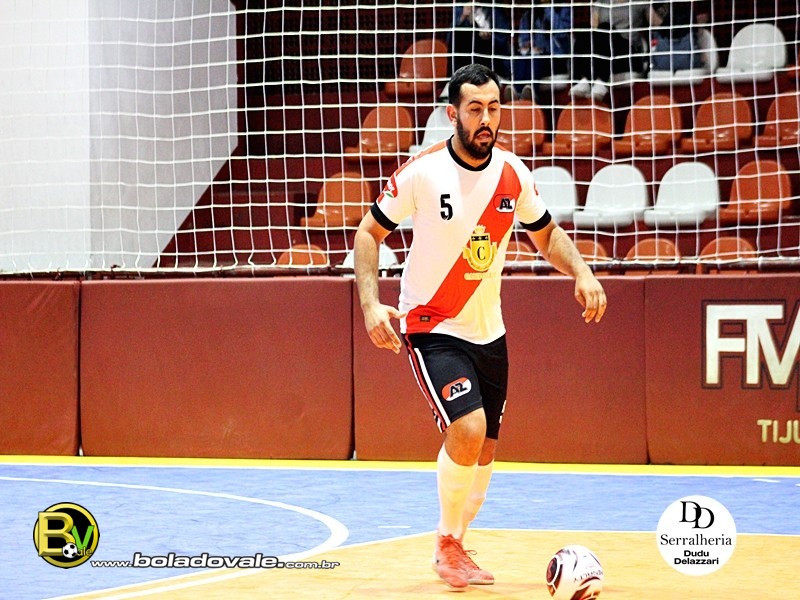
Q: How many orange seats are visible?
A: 14